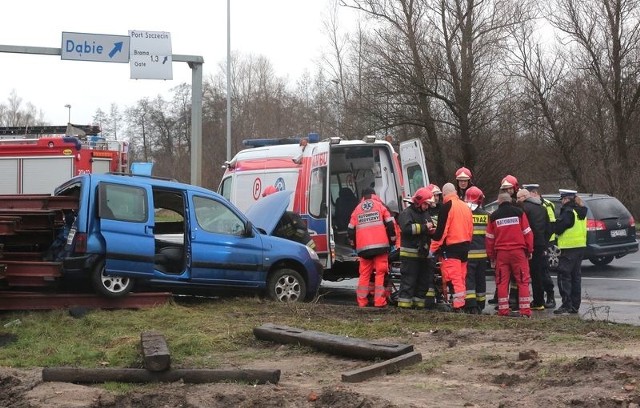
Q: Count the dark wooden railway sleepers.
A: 4